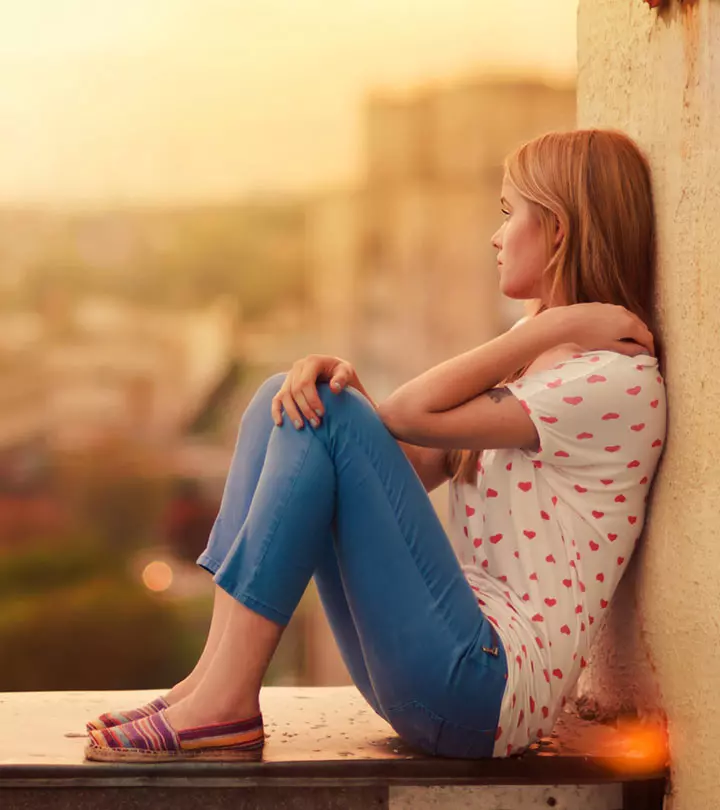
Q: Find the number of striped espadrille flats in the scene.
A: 2